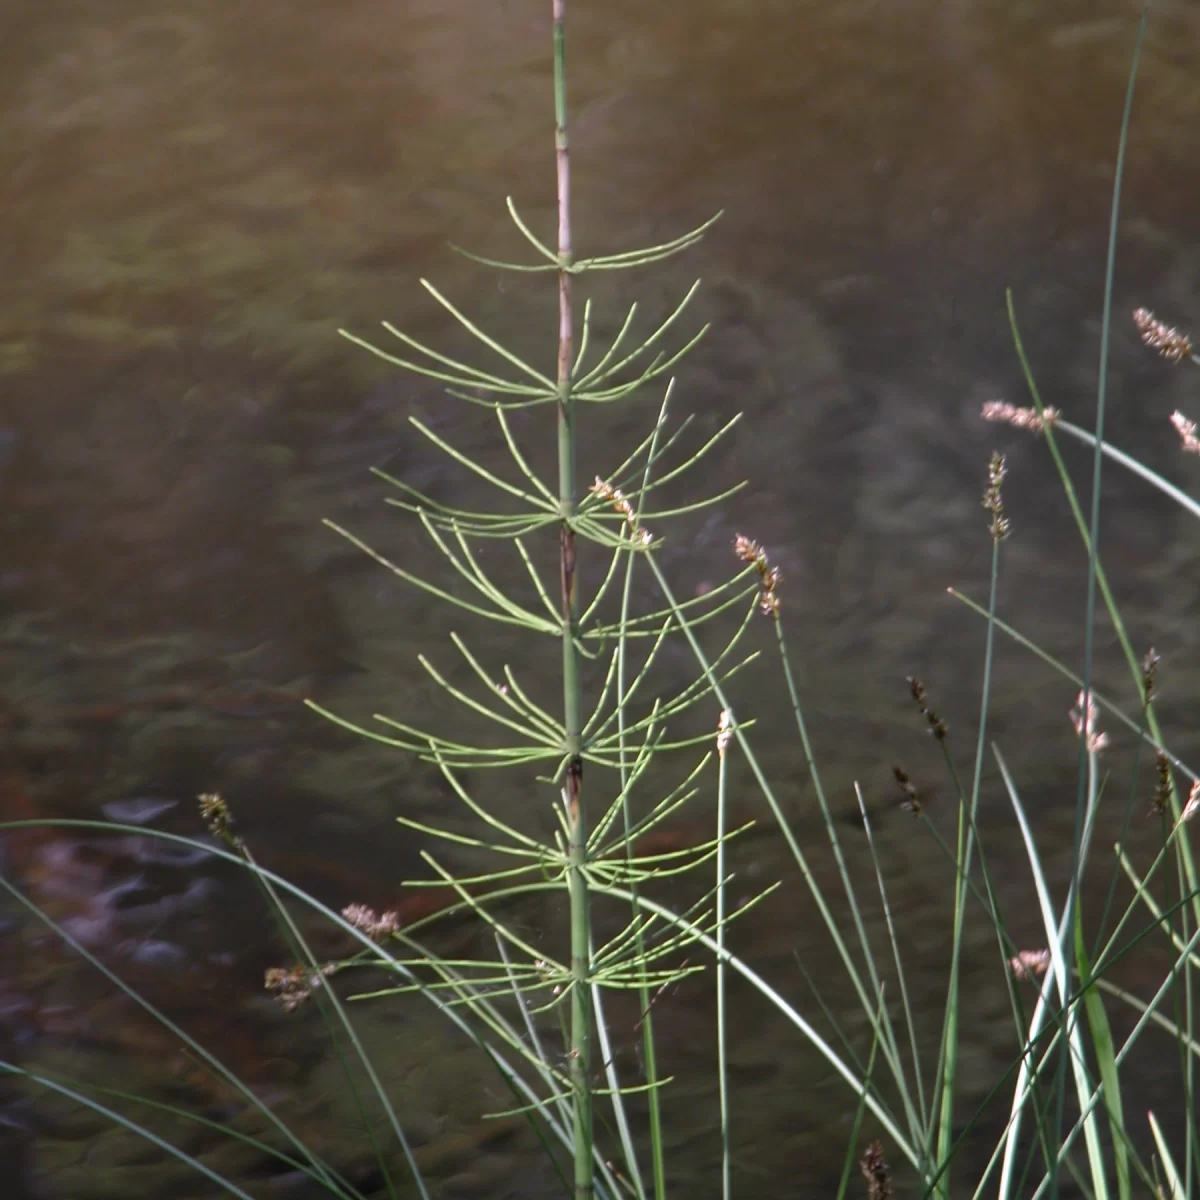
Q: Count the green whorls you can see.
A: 8